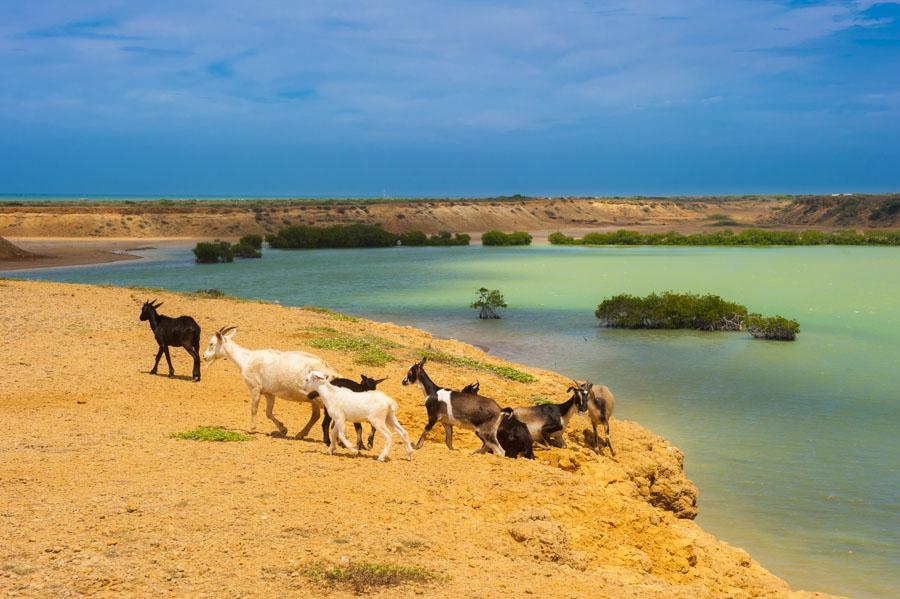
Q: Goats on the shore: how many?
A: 8